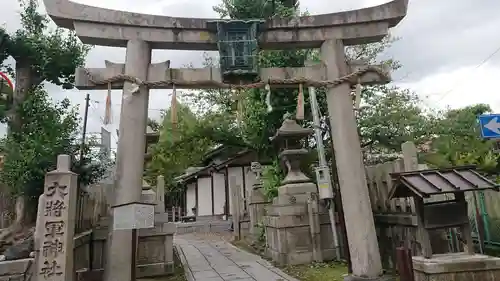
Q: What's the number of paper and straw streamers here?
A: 7